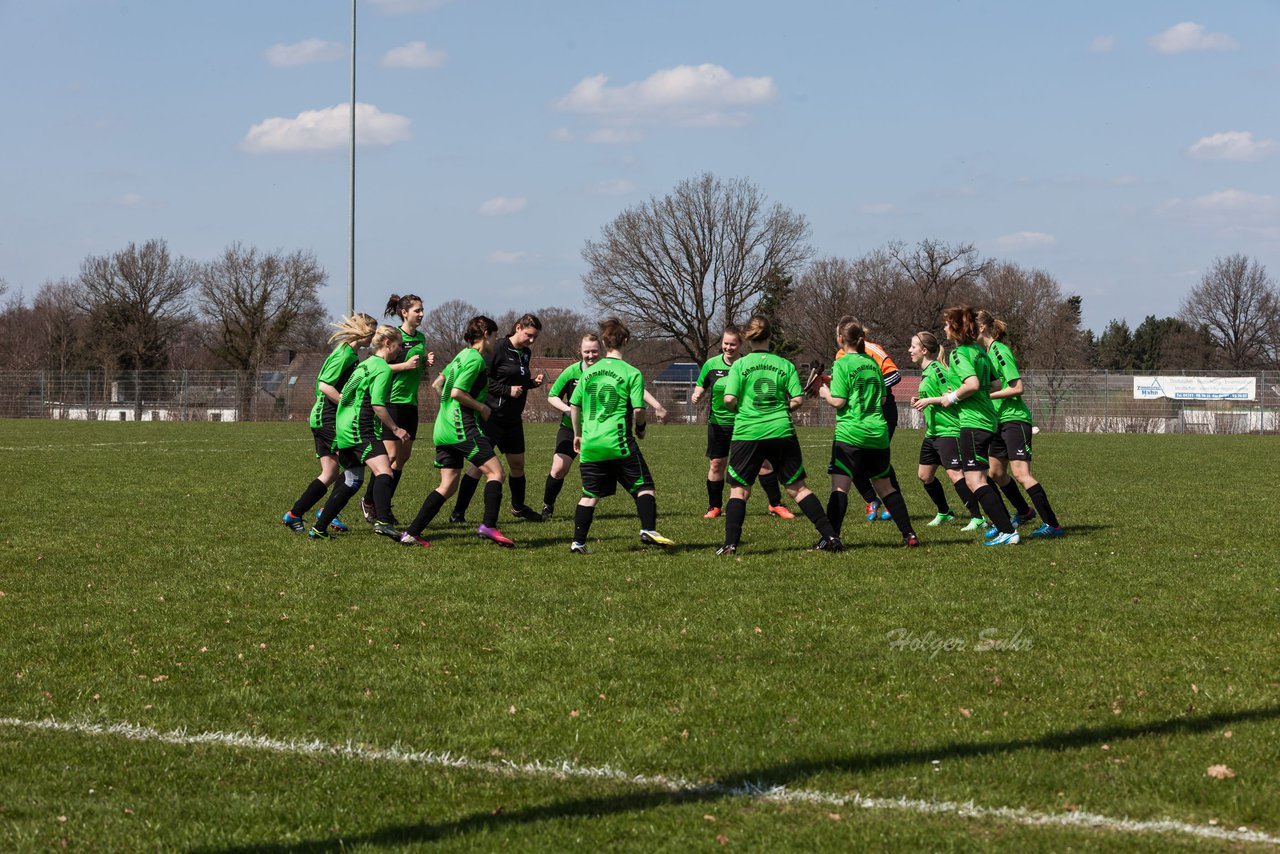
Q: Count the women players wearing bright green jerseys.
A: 12